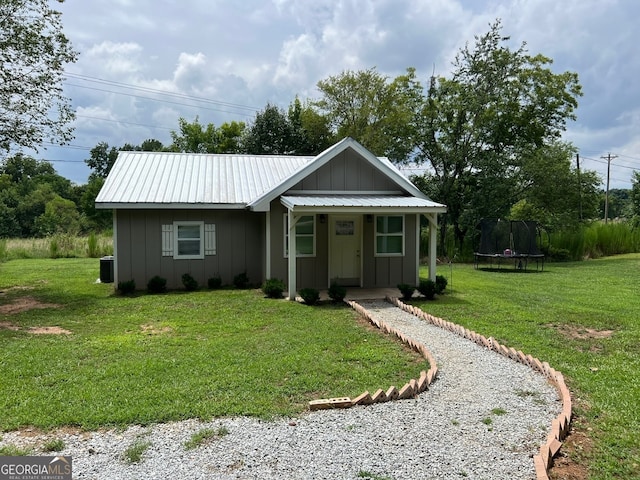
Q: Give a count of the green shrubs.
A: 11